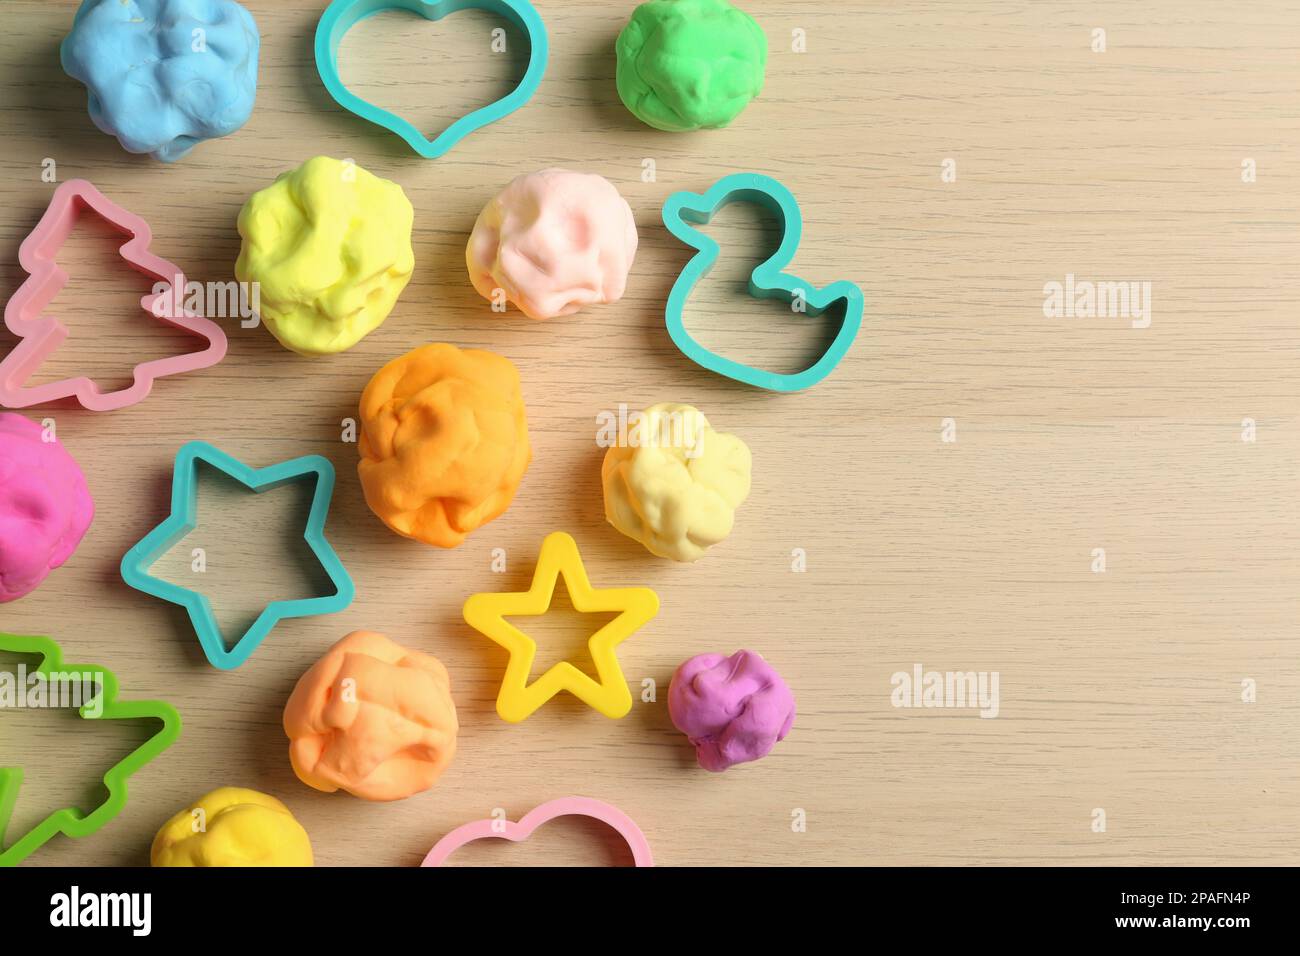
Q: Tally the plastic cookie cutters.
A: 7